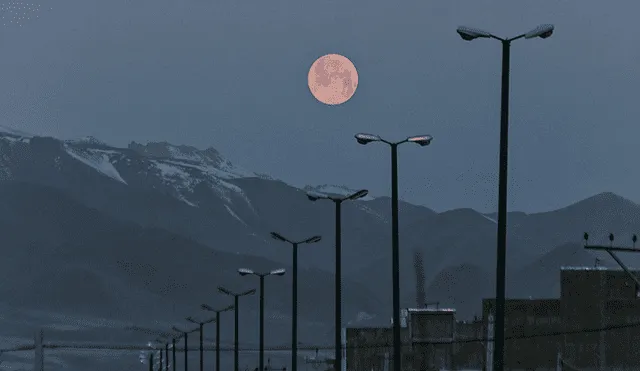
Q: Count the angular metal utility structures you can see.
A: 1